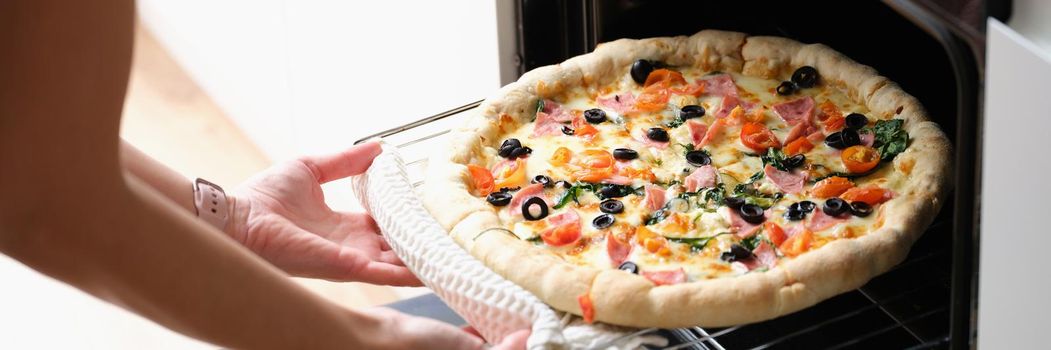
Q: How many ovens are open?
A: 1